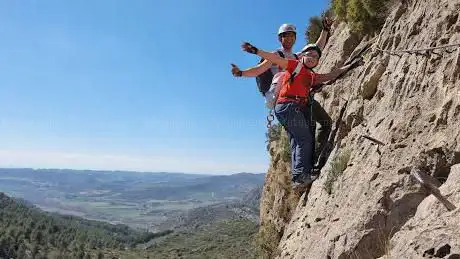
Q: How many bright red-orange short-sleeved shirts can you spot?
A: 1